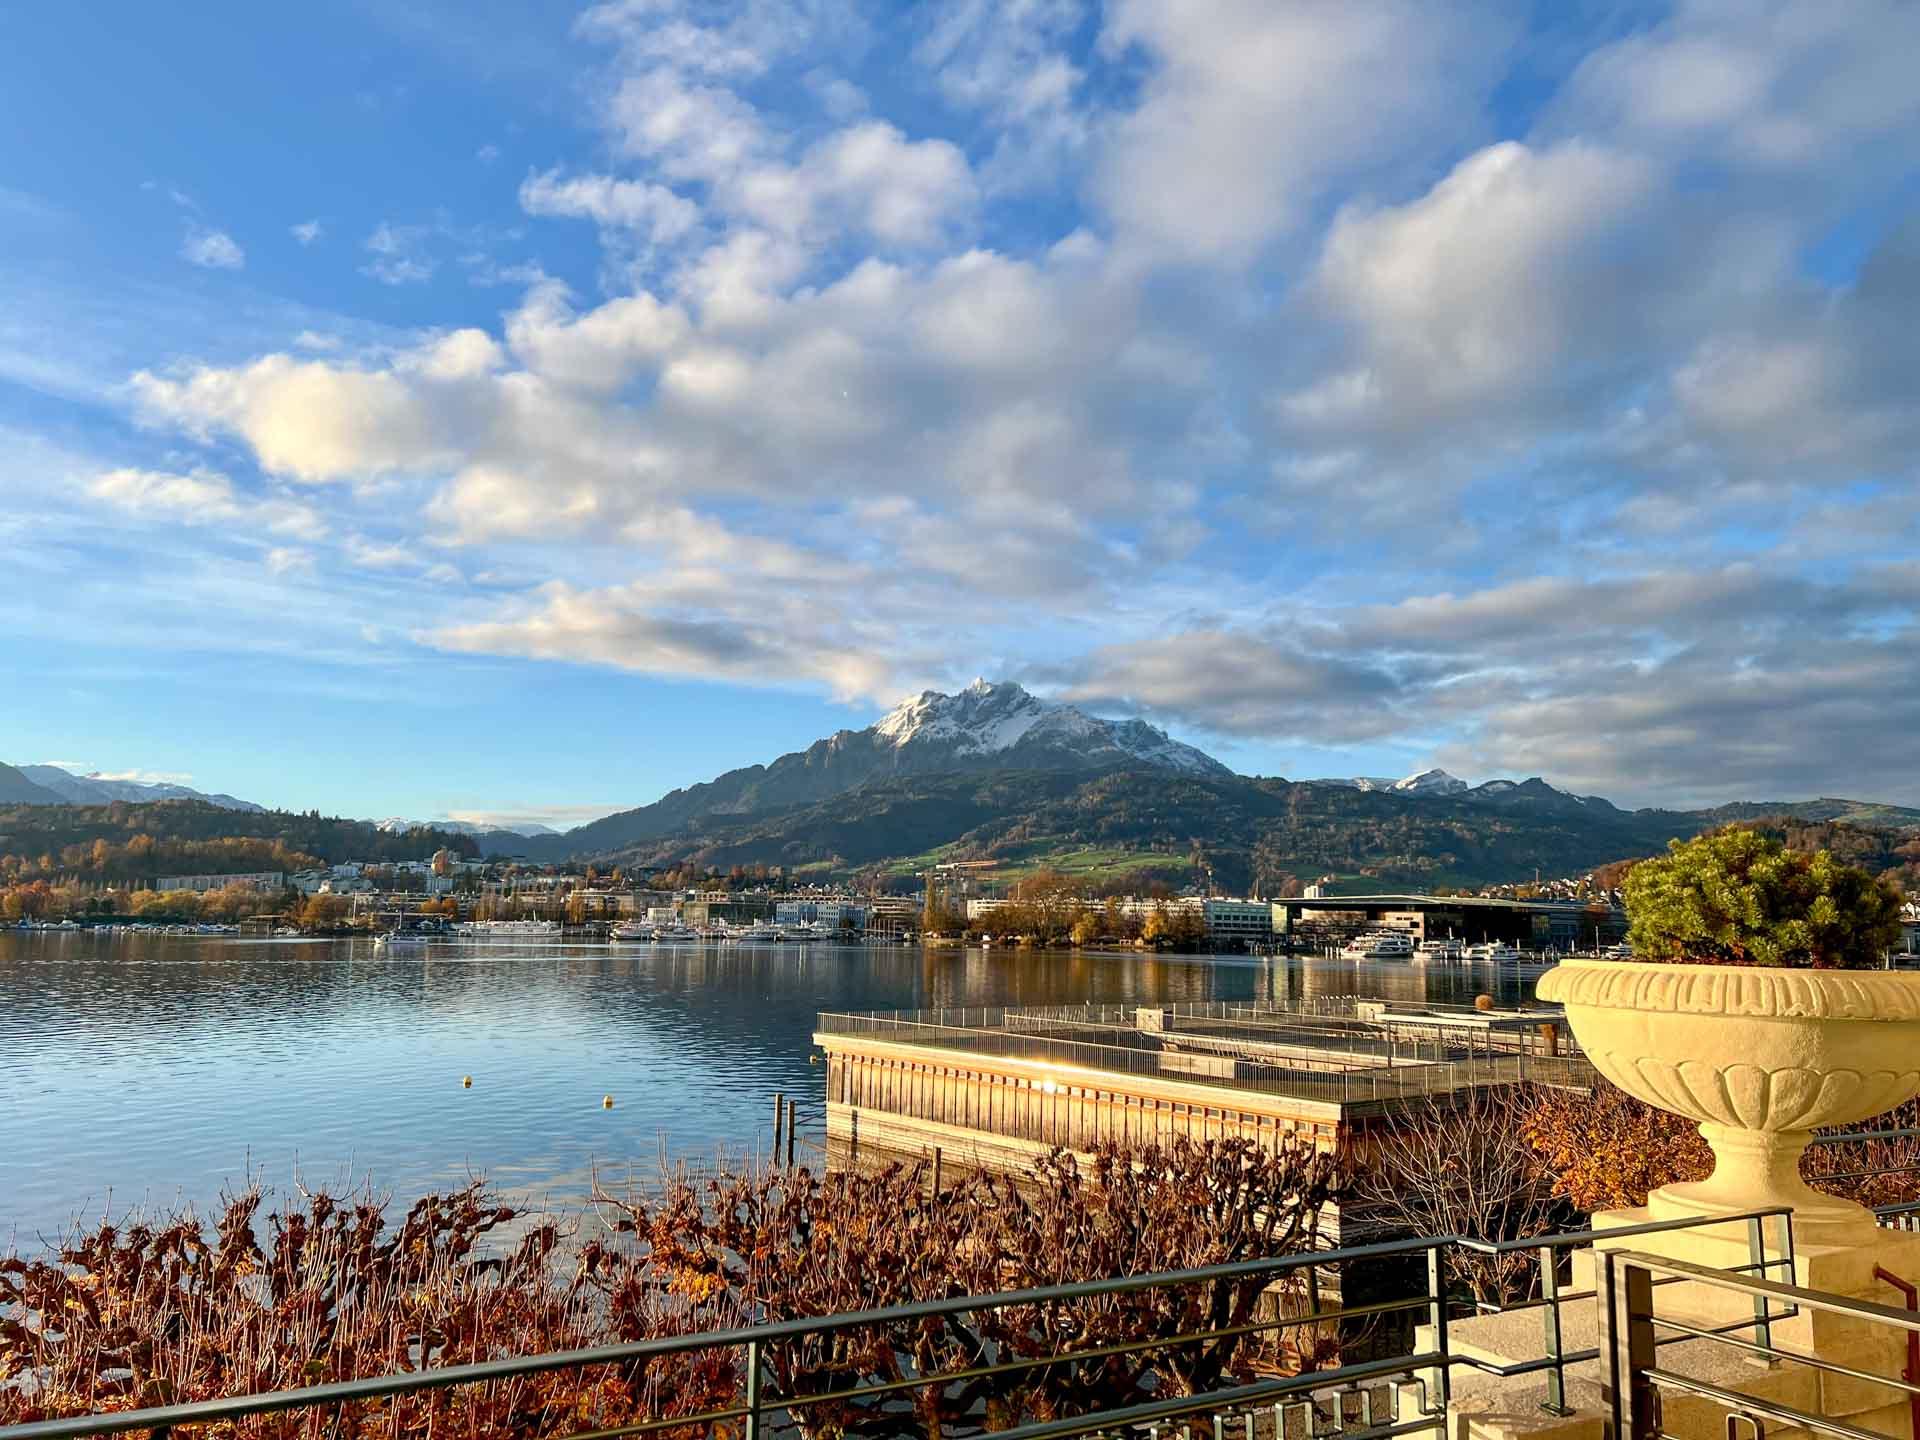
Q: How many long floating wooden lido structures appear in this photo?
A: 1